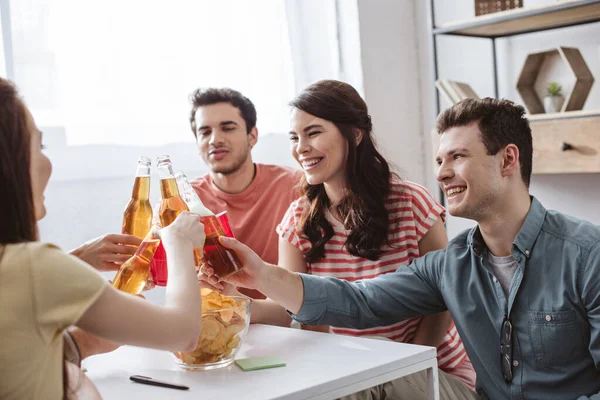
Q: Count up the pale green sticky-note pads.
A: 1